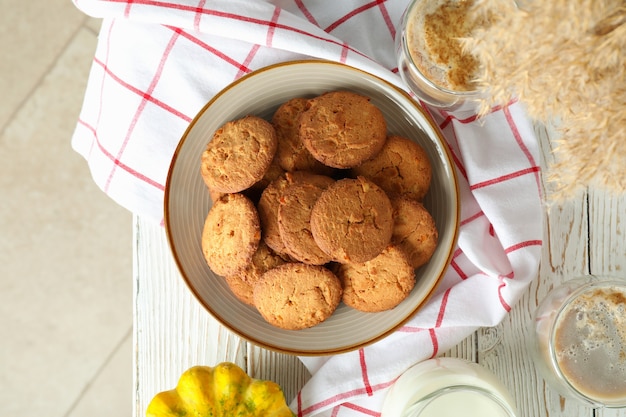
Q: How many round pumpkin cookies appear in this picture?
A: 13